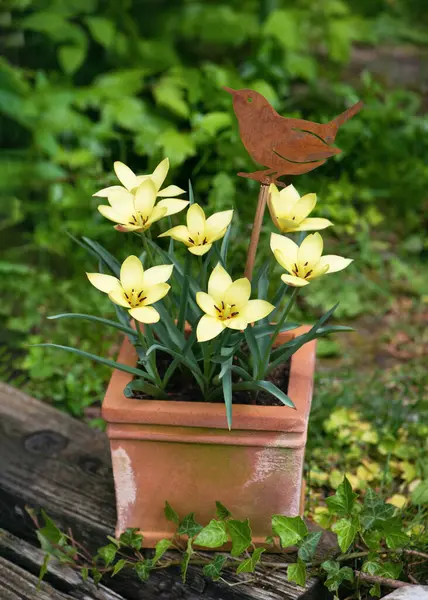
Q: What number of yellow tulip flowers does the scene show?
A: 7